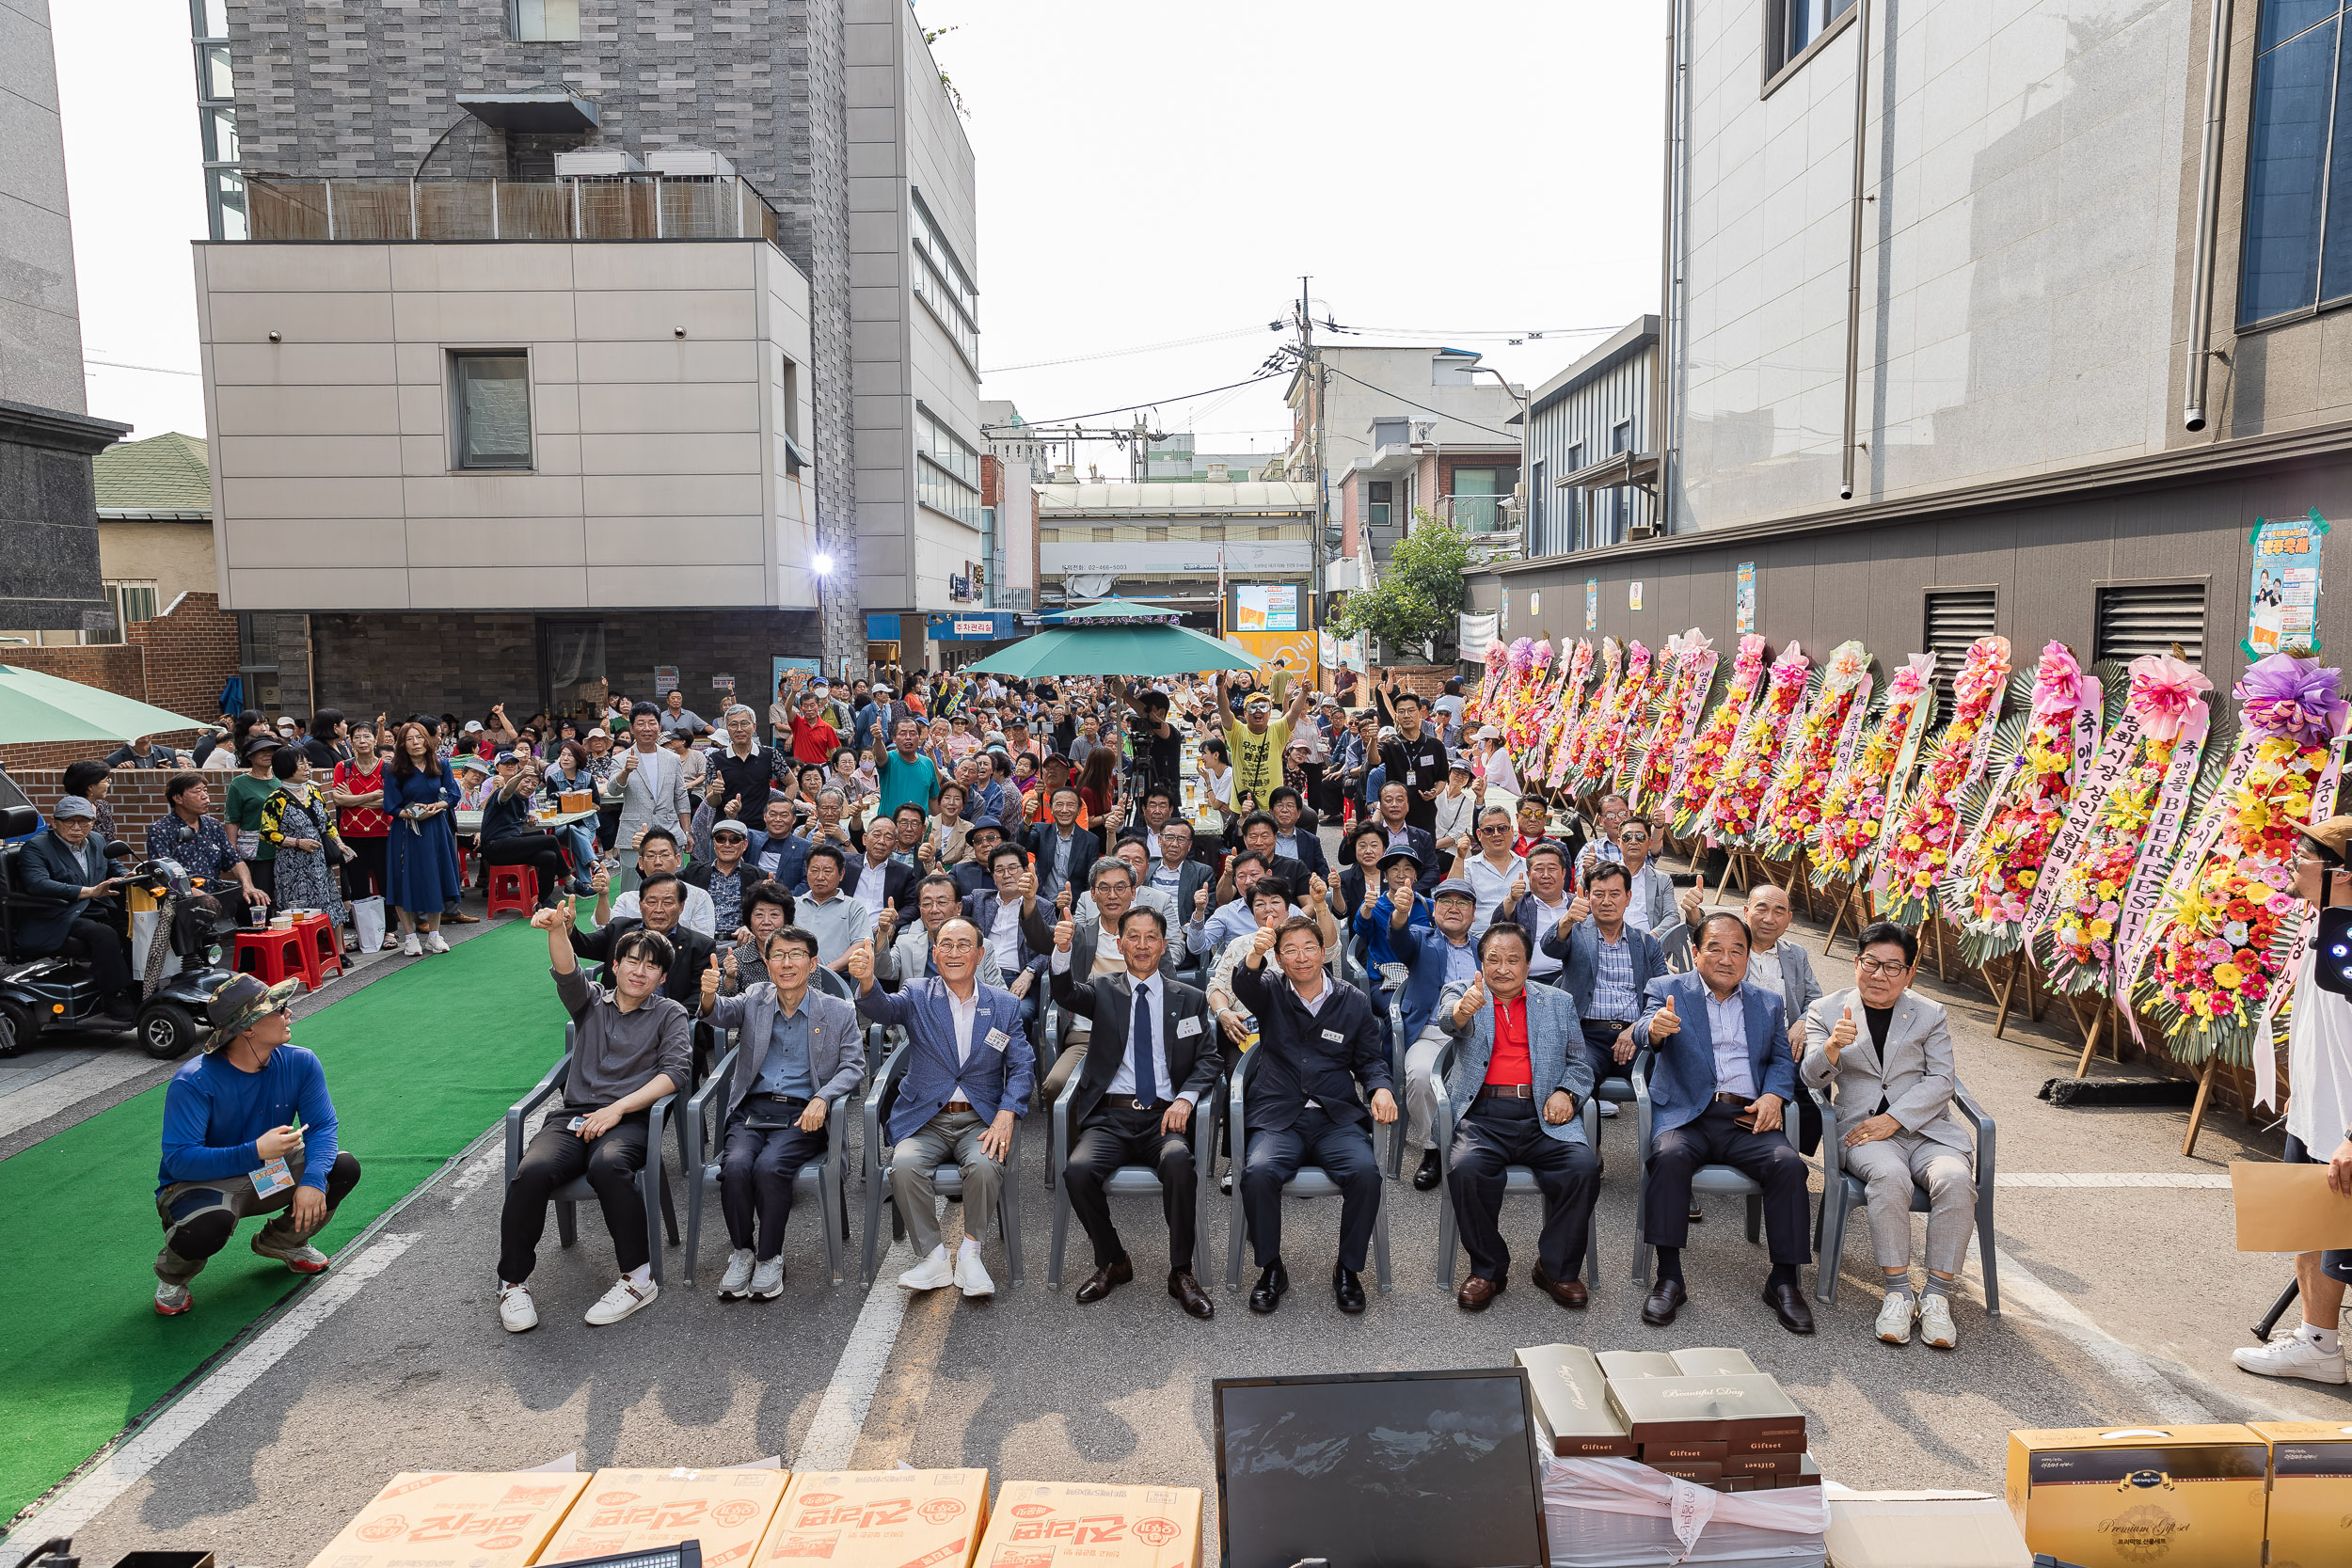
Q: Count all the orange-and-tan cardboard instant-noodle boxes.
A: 4